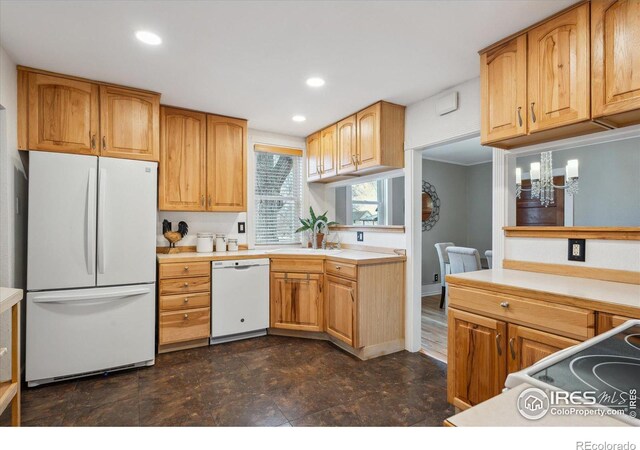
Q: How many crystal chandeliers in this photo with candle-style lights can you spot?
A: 1